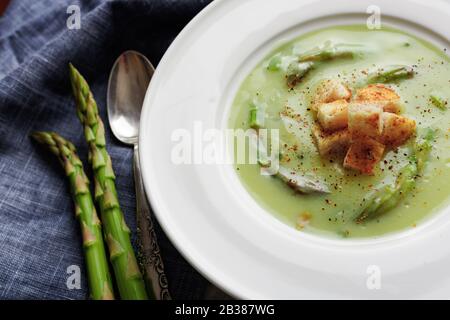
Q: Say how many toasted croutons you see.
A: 7